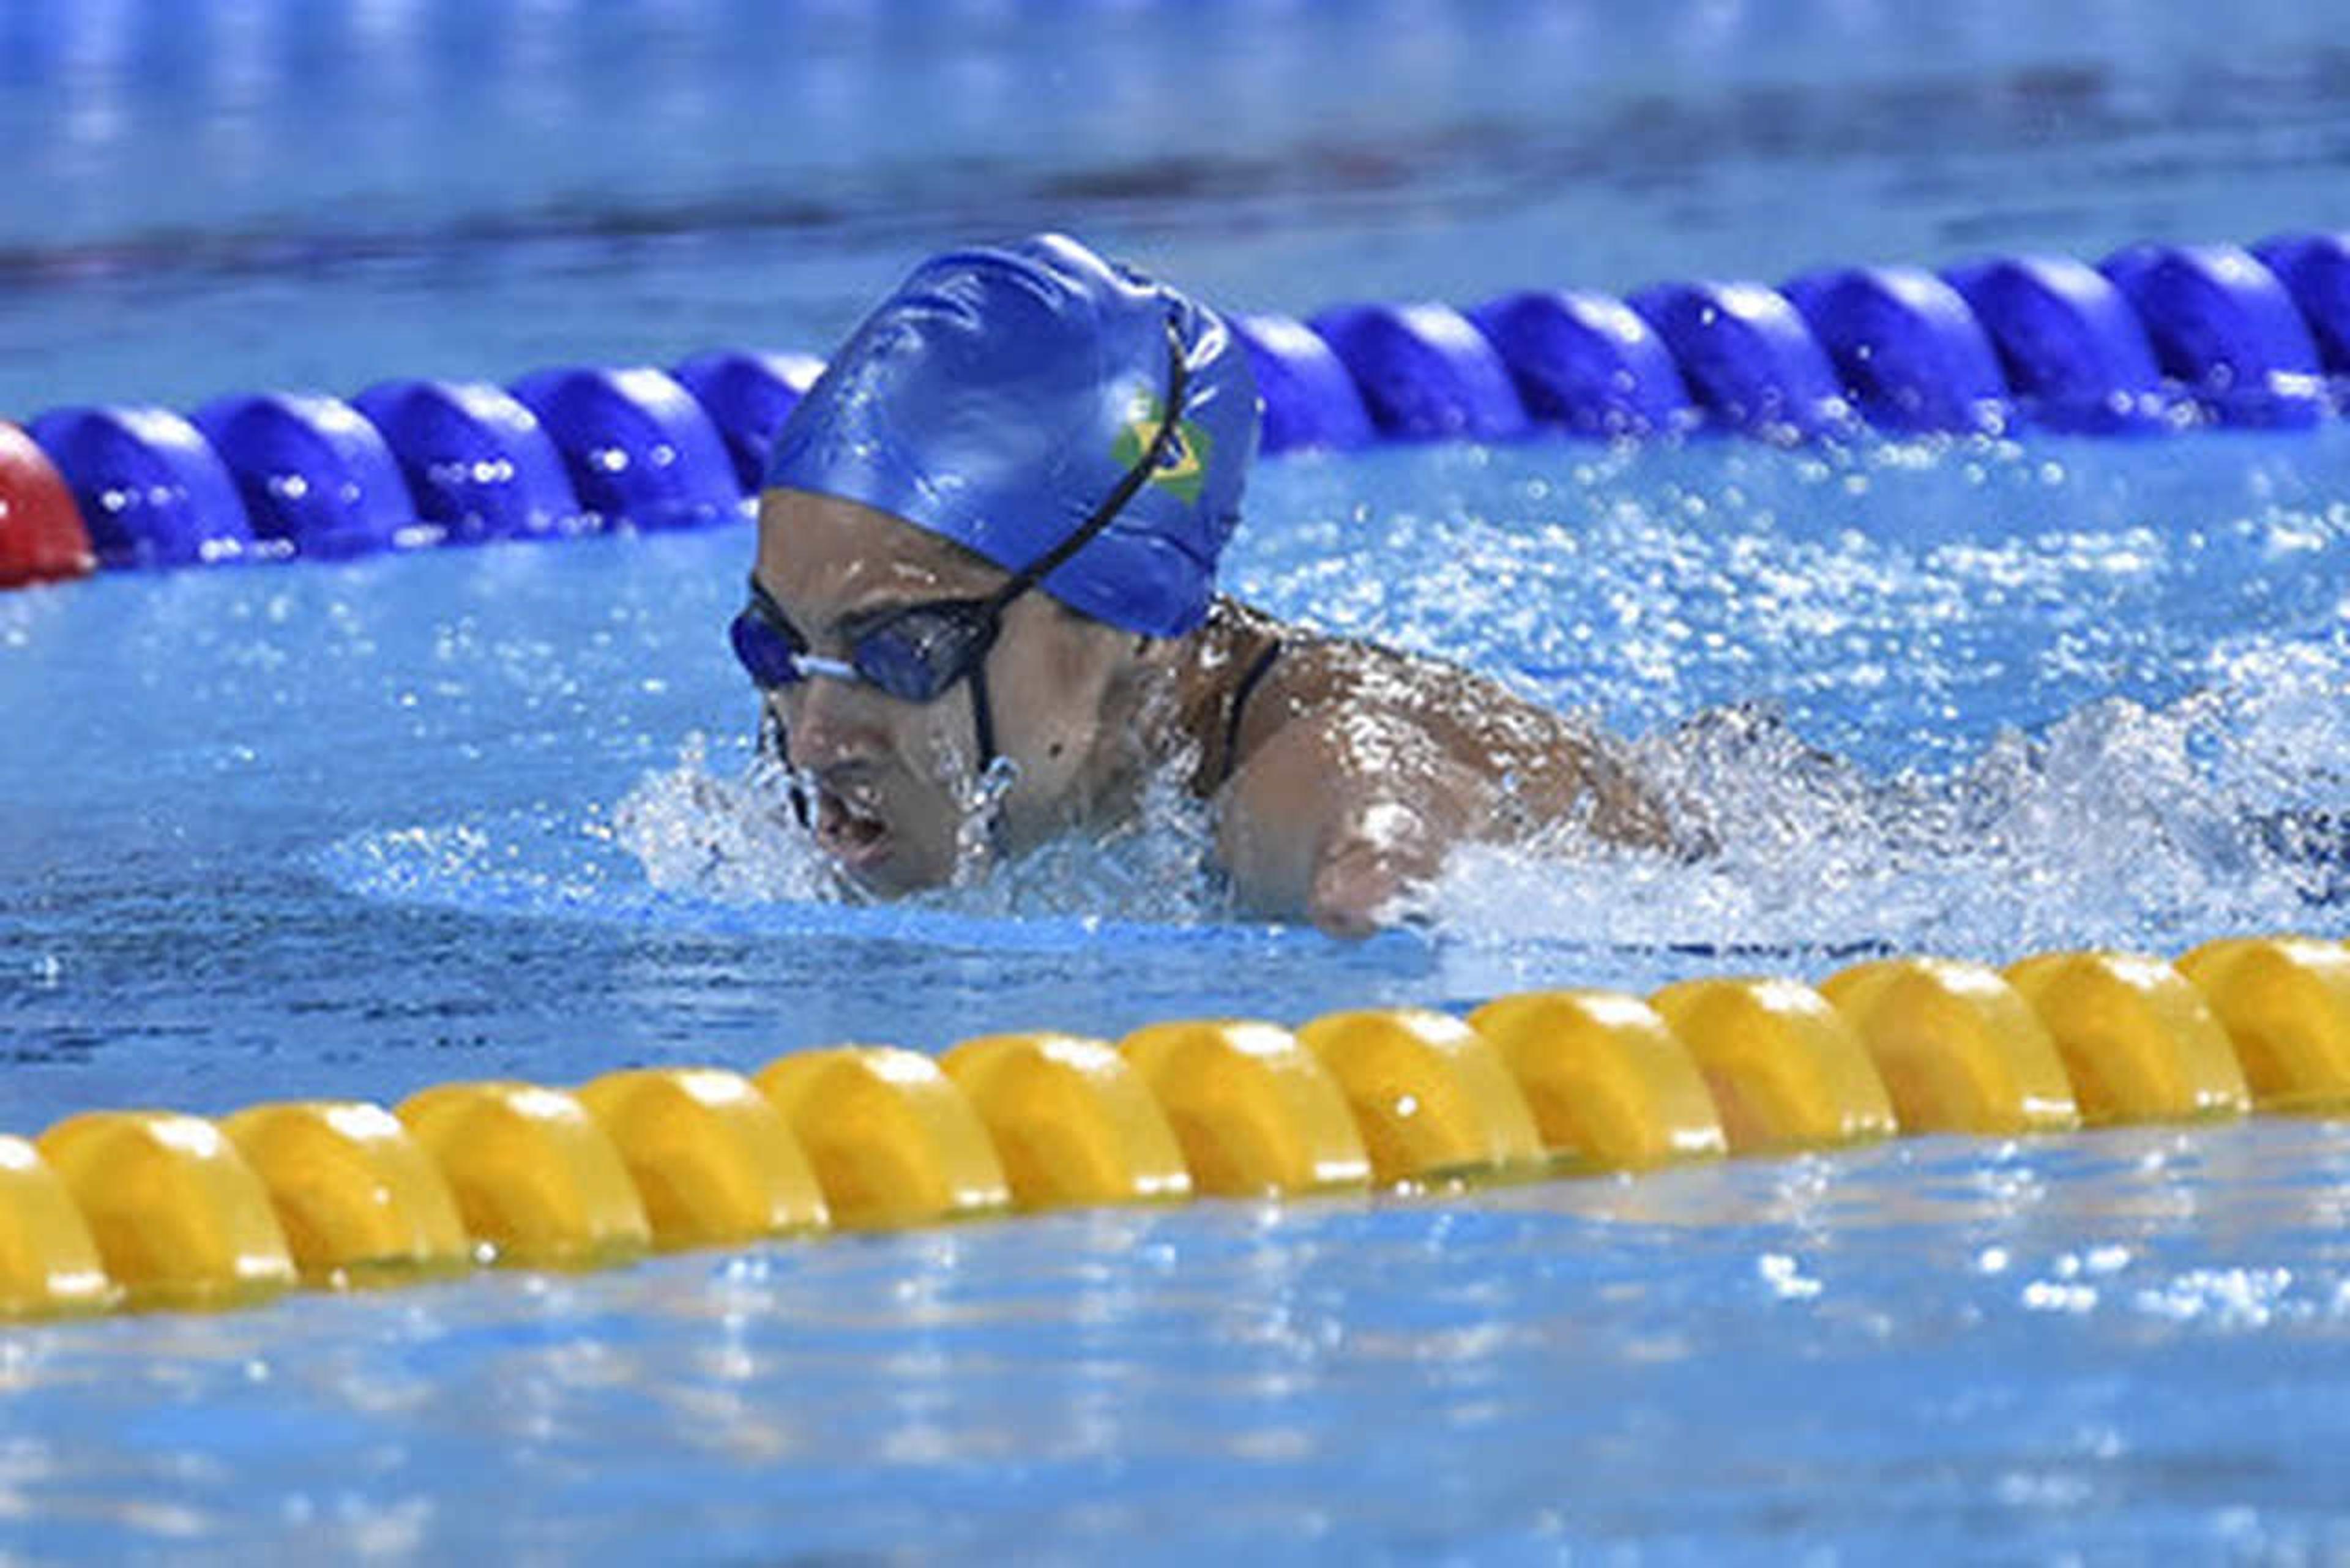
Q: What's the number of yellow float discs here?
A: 14